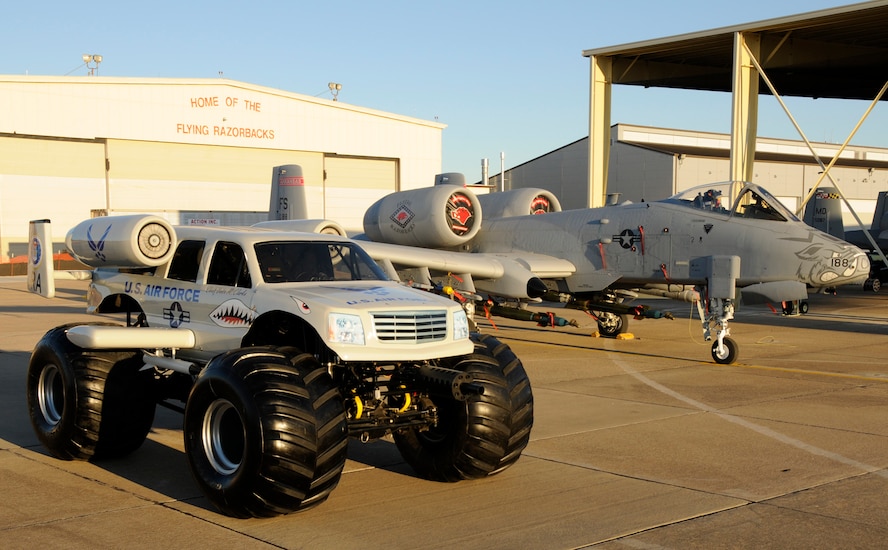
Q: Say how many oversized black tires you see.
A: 3